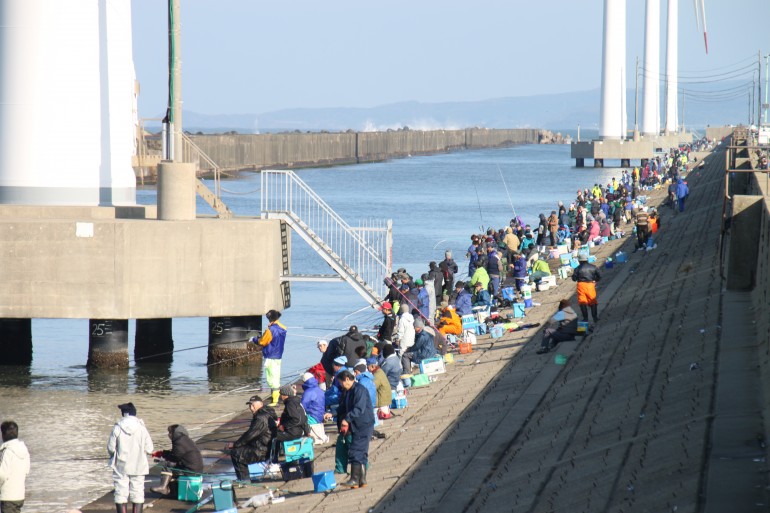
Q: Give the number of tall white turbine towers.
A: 4